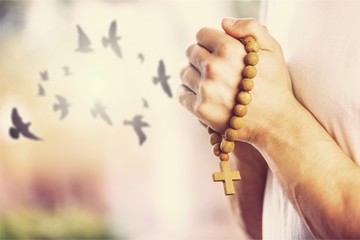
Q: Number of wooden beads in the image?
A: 14